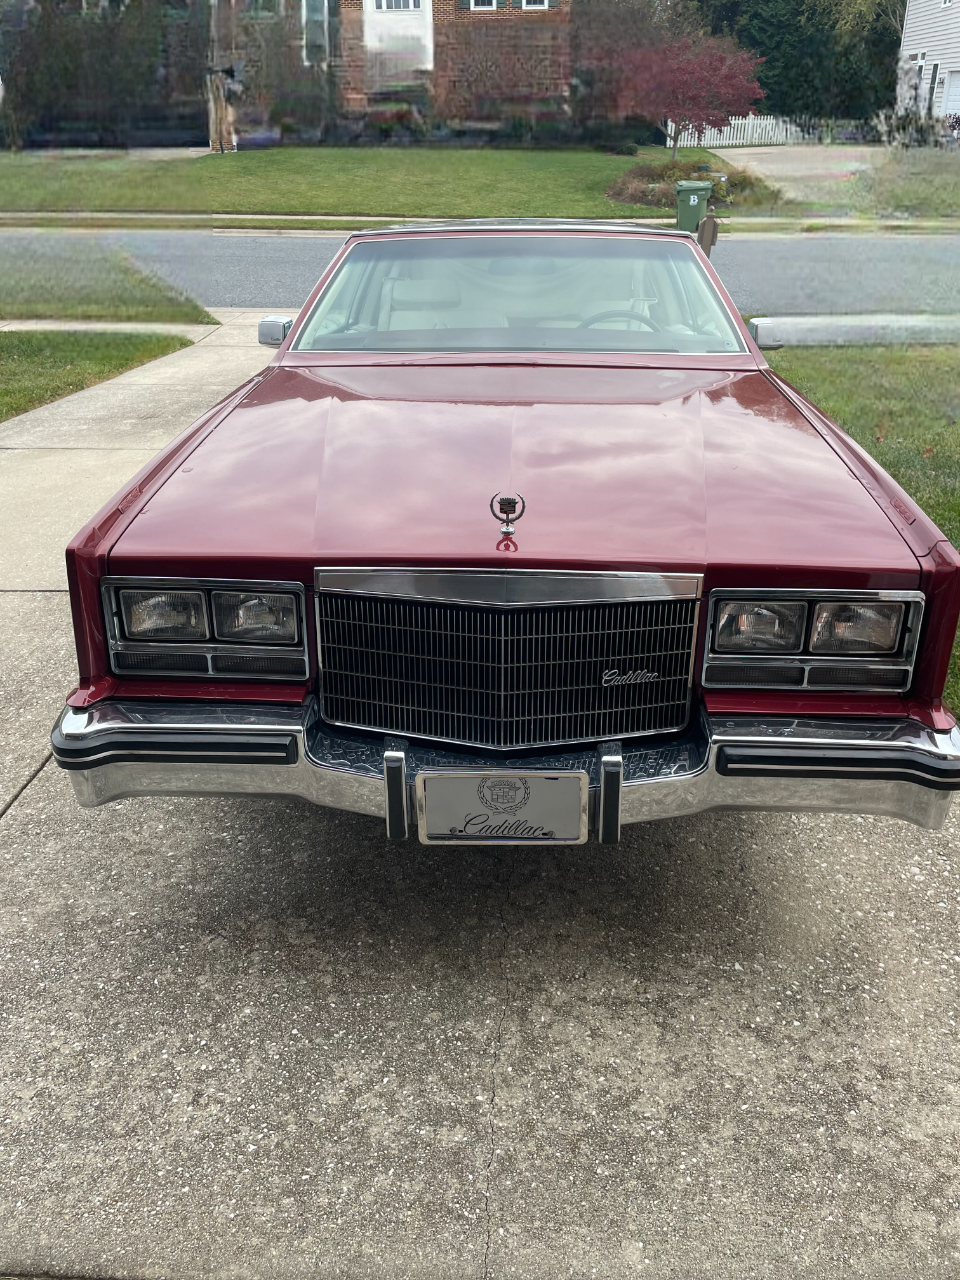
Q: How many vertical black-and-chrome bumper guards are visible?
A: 2